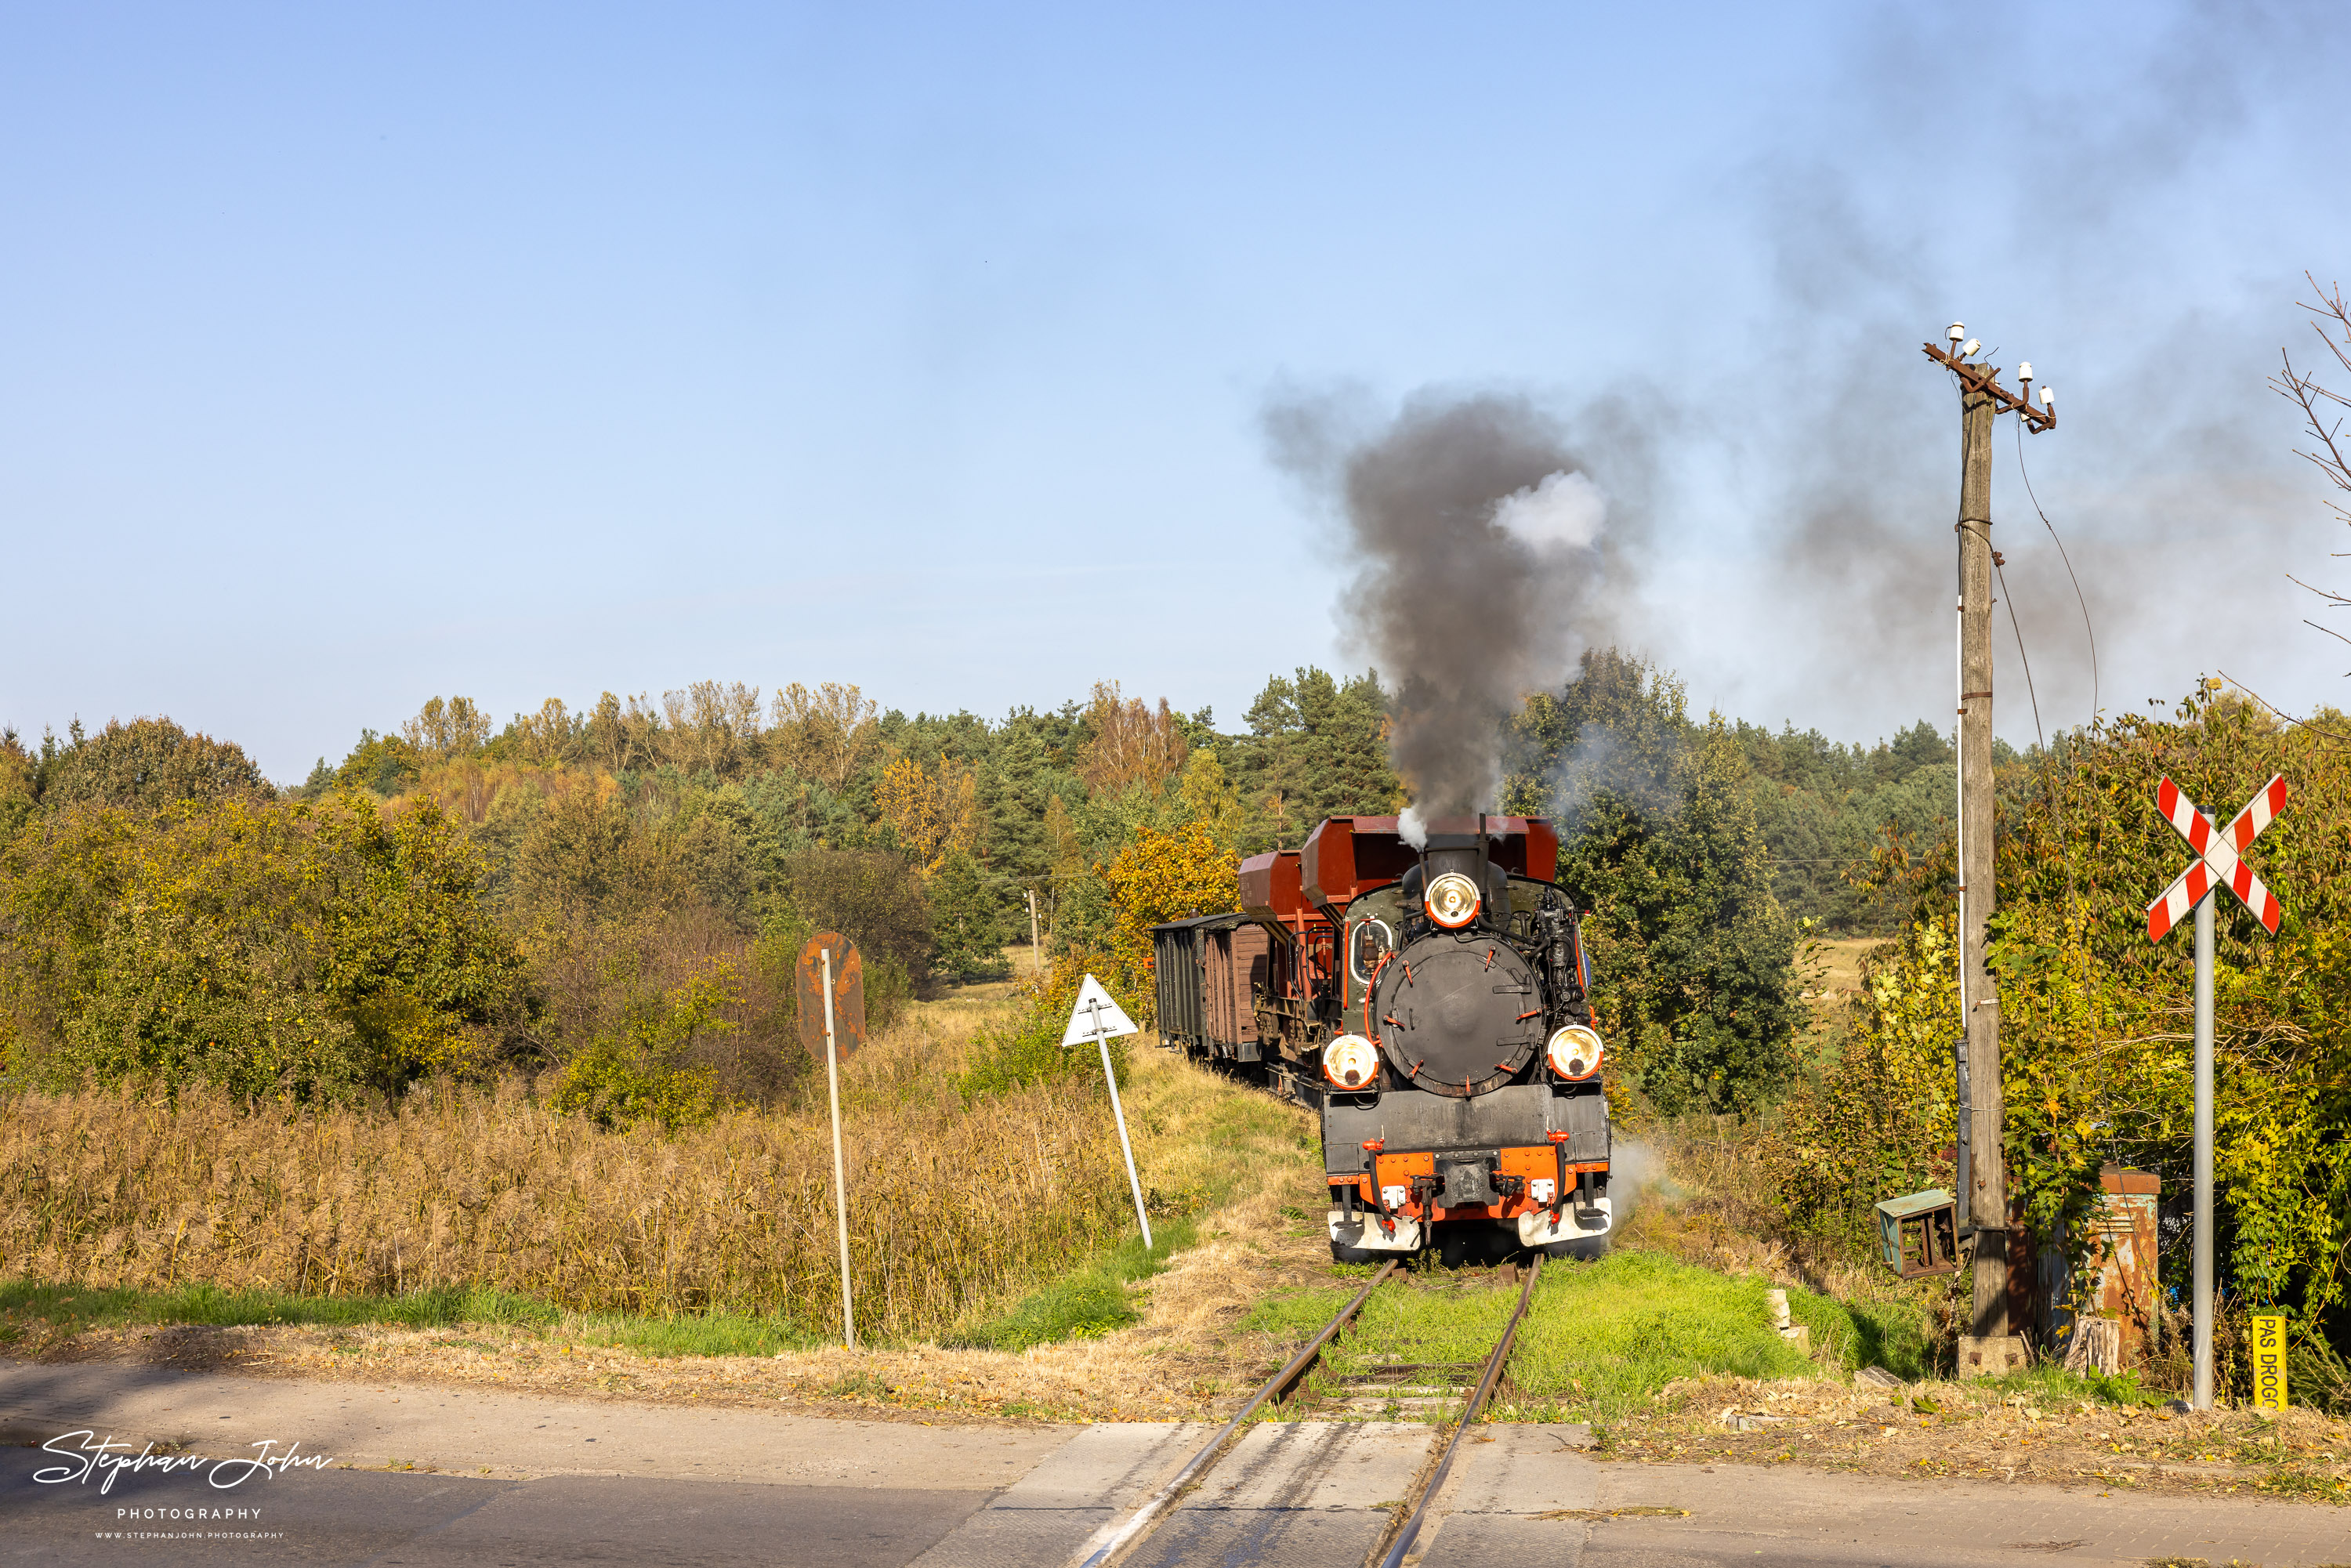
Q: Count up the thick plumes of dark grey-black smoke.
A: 1